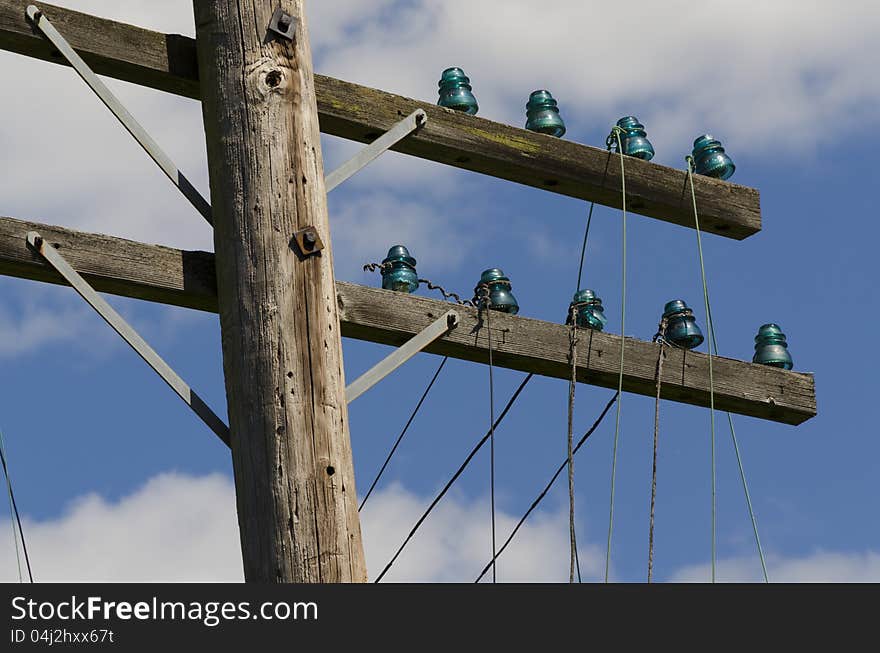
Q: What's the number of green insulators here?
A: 9